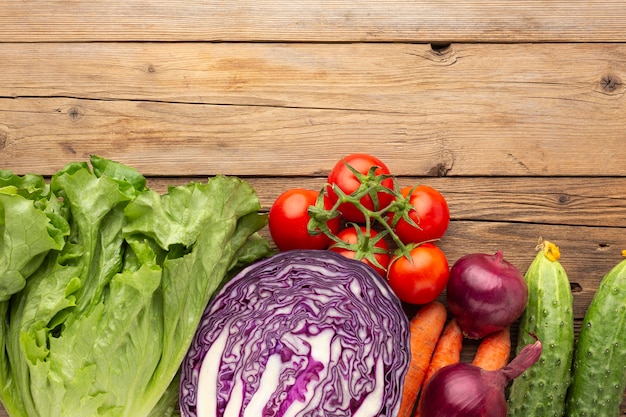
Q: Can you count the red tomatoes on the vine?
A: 5